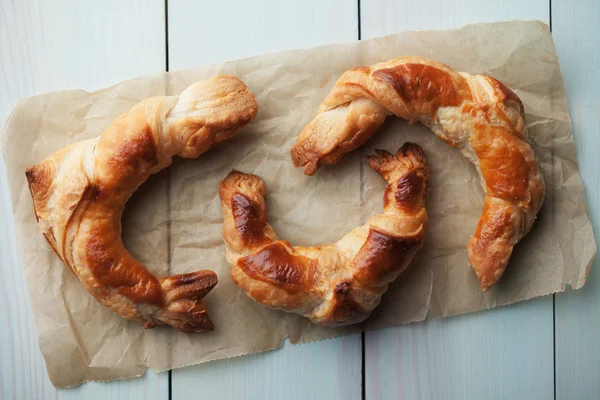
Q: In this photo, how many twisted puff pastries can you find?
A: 3